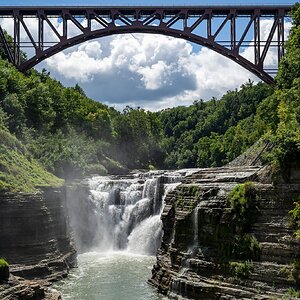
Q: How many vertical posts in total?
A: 12